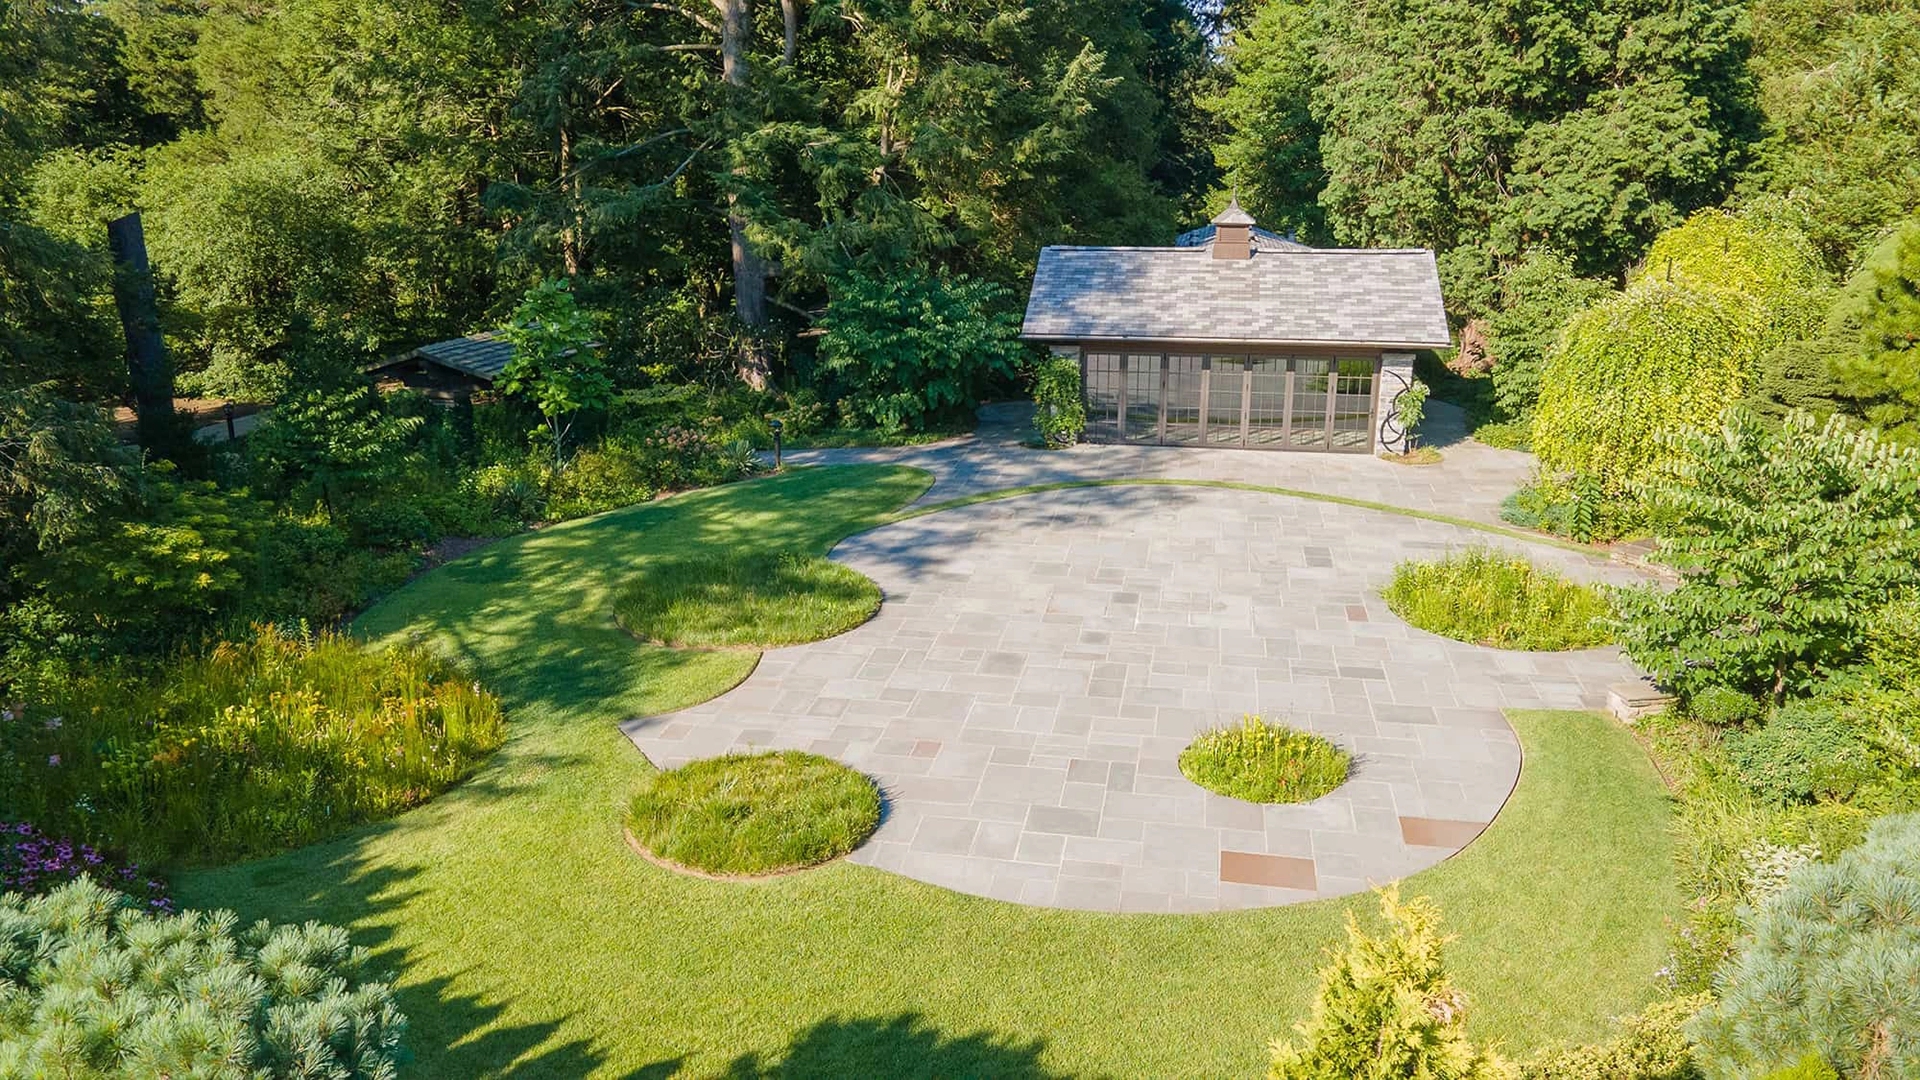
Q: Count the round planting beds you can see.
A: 4